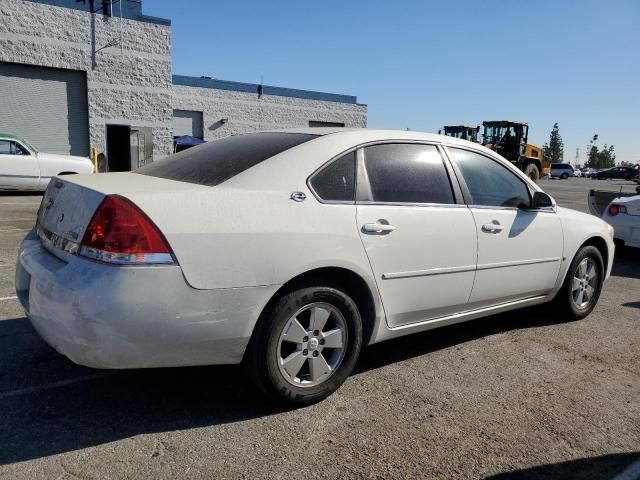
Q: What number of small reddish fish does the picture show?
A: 0